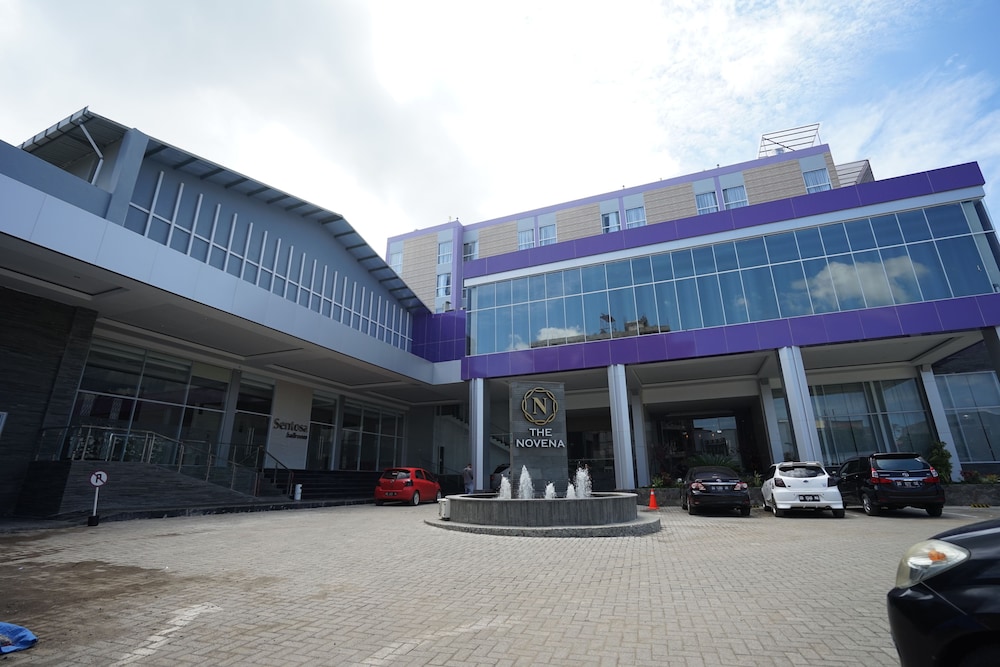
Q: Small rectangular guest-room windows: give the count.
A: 11